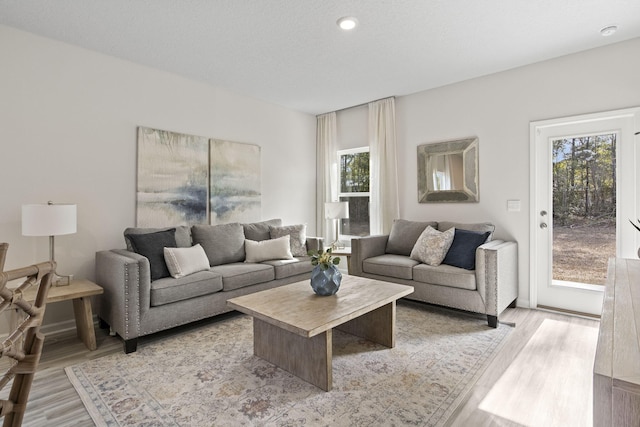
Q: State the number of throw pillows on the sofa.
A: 4